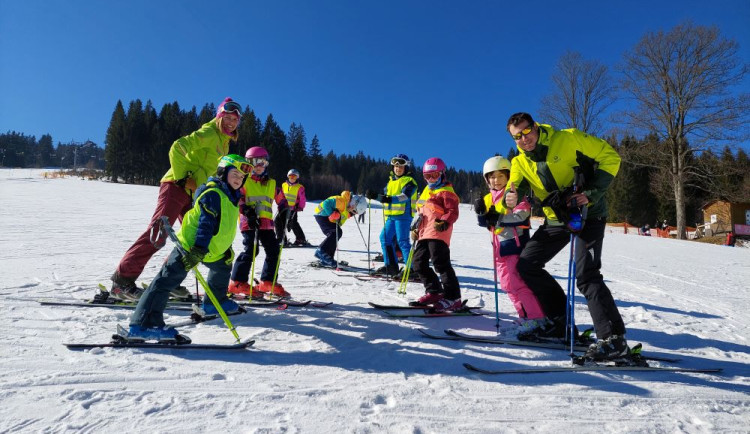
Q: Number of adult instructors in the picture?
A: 2